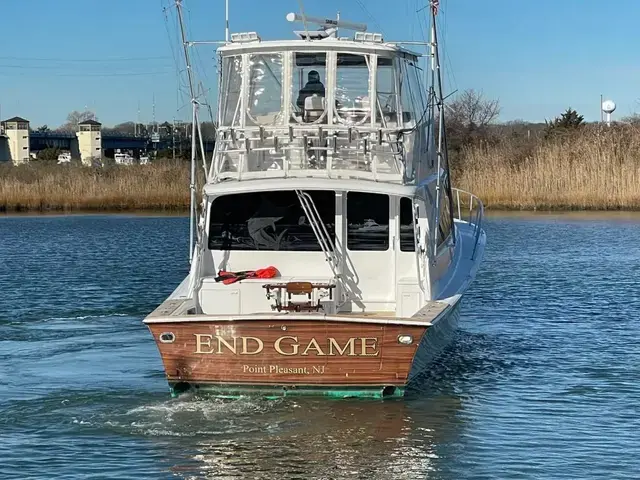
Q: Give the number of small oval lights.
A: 2